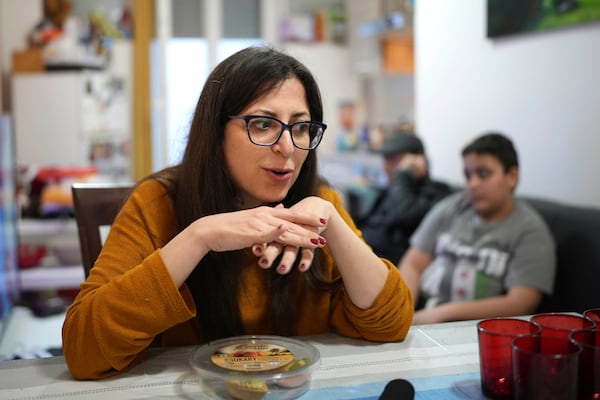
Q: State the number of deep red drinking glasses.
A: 5